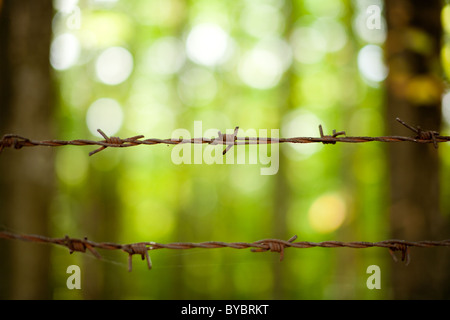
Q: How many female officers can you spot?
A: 0